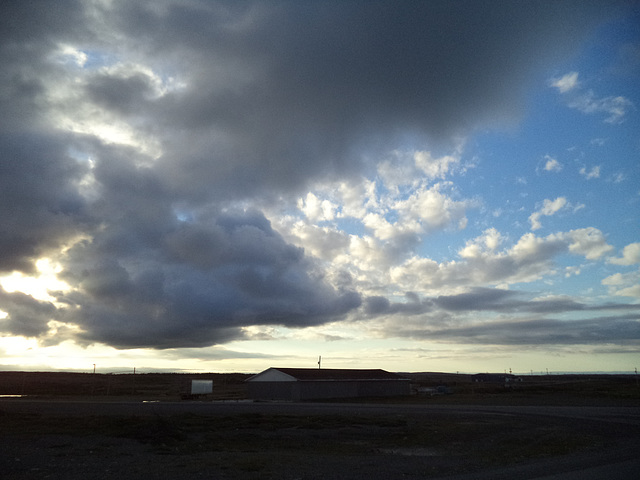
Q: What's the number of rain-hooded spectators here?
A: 0